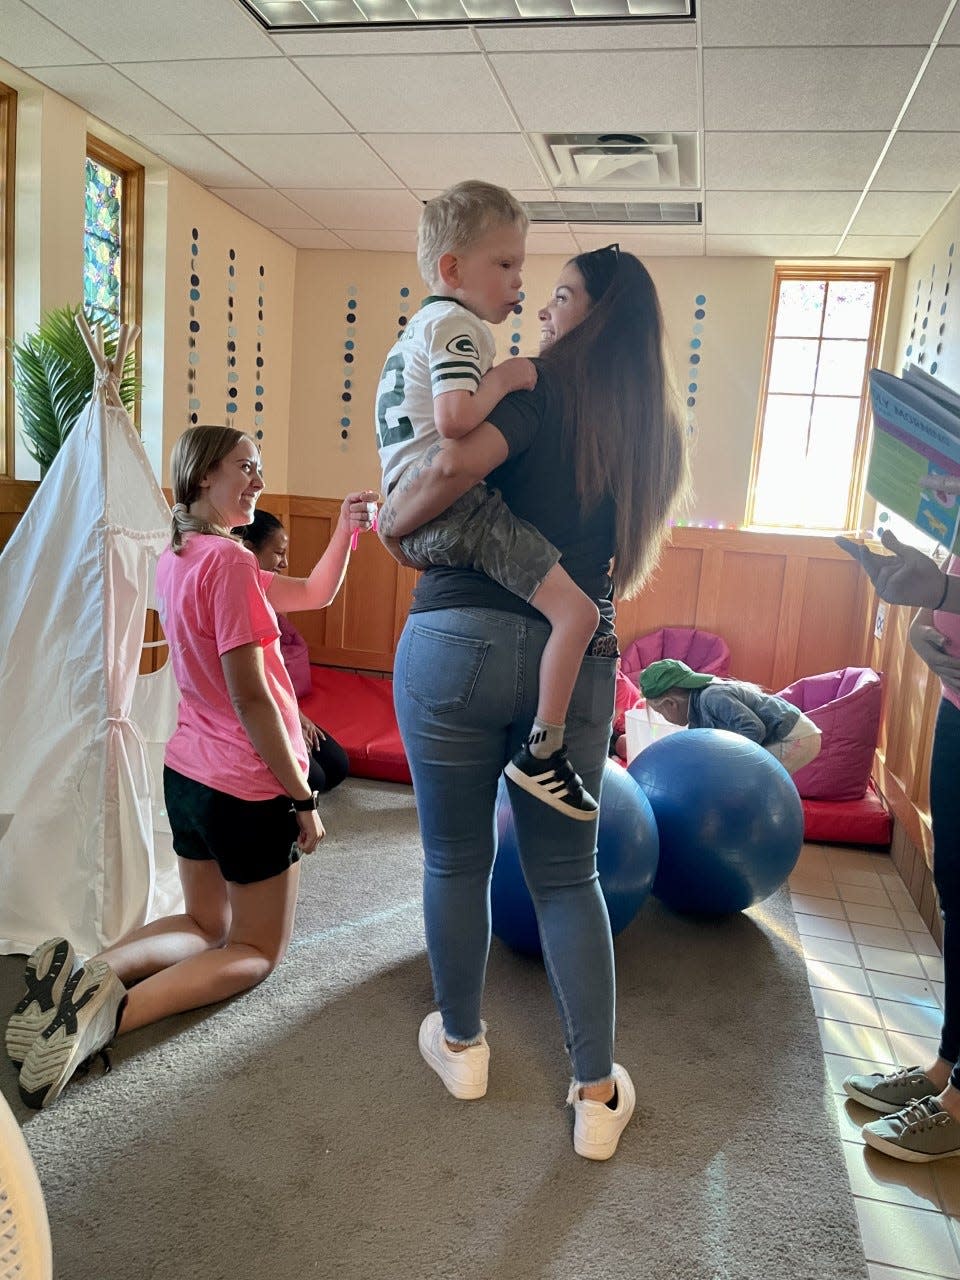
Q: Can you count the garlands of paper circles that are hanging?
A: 10